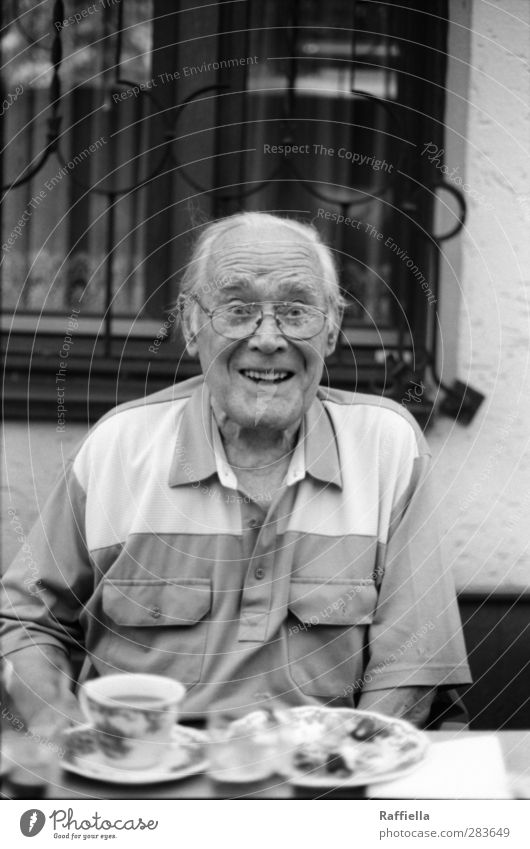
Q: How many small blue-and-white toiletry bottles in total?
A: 0